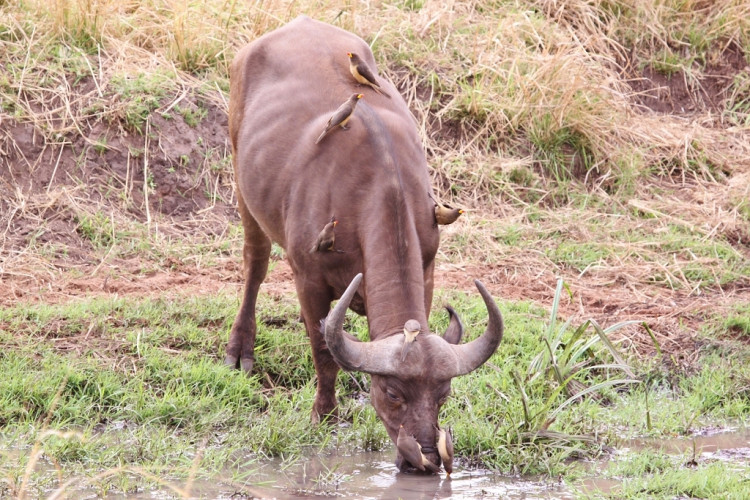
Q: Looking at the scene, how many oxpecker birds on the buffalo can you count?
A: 7